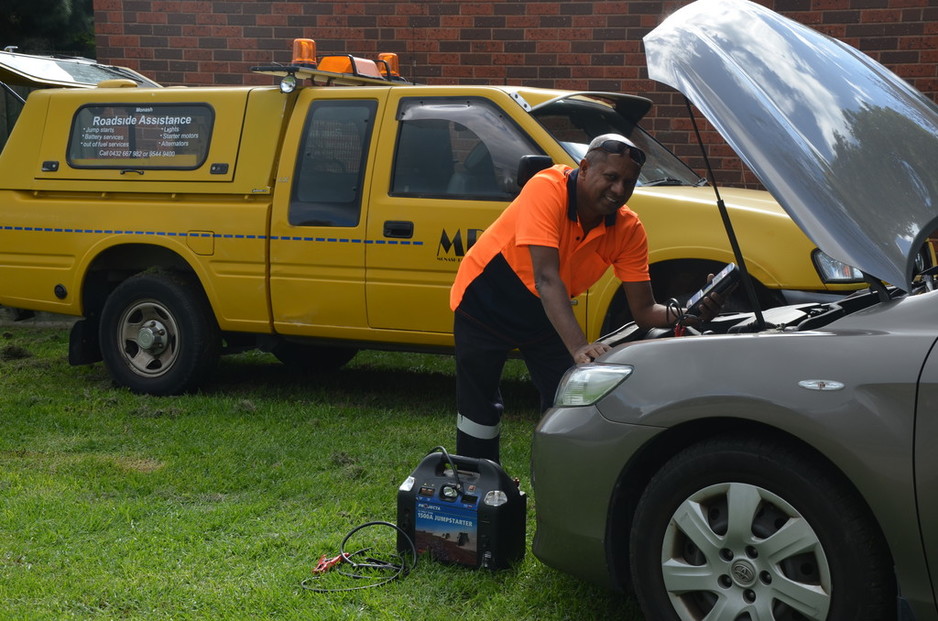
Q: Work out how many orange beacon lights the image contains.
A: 2